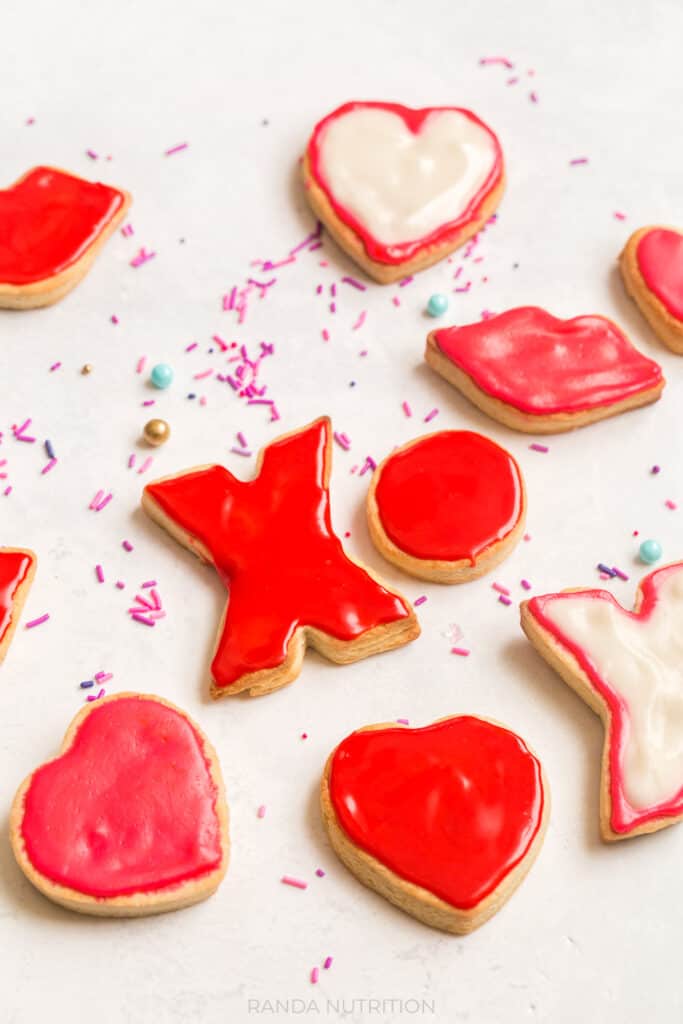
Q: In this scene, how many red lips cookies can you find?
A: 1